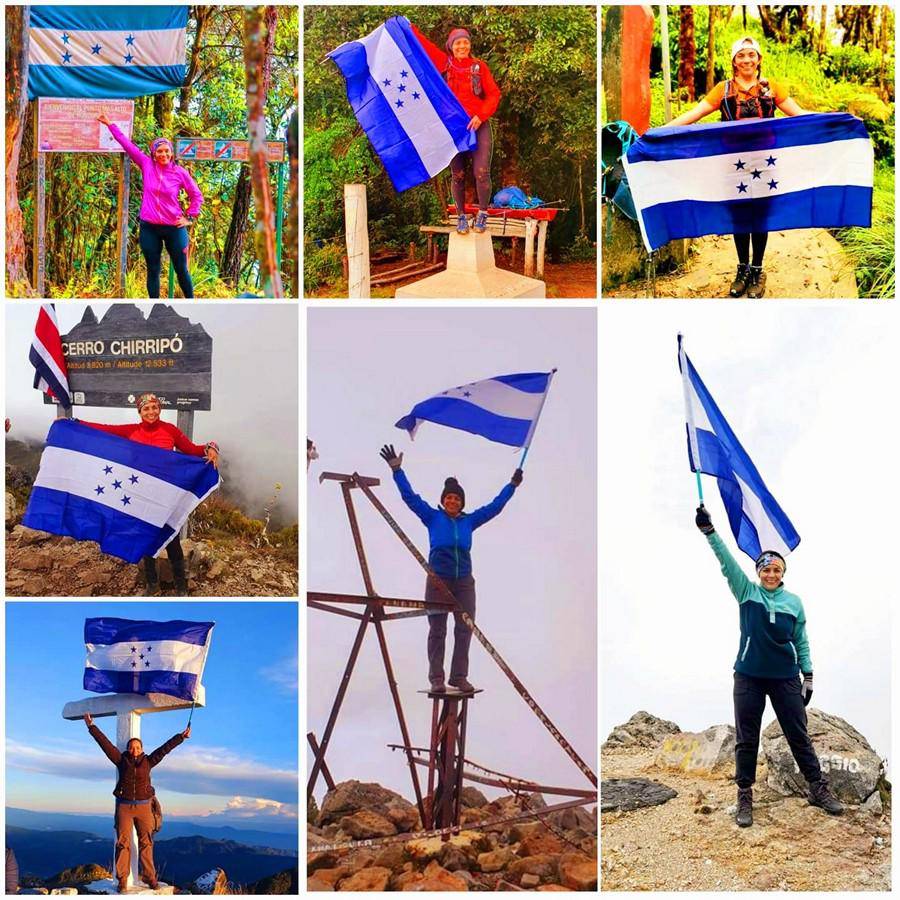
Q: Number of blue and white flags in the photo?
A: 7